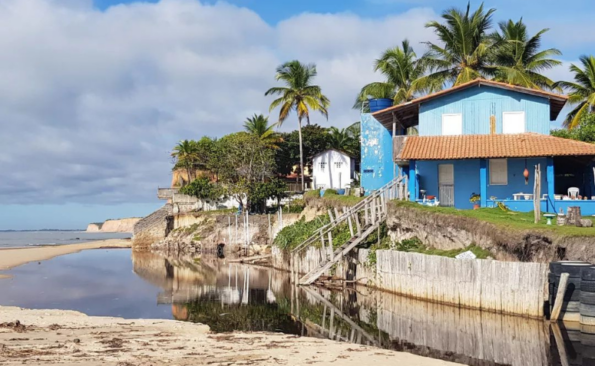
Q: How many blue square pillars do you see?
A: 3